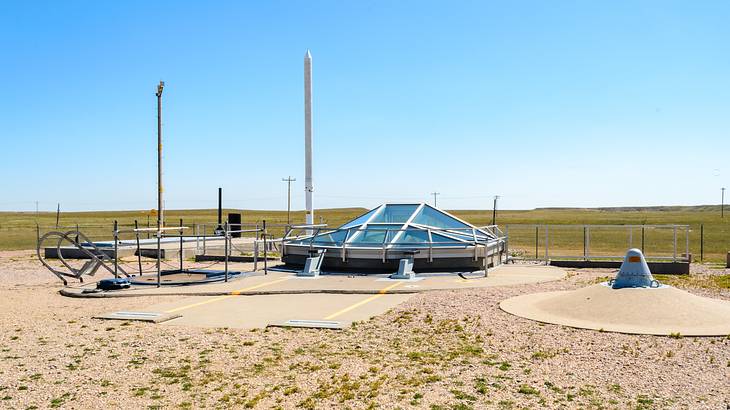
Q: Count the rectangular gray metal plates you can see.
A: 2